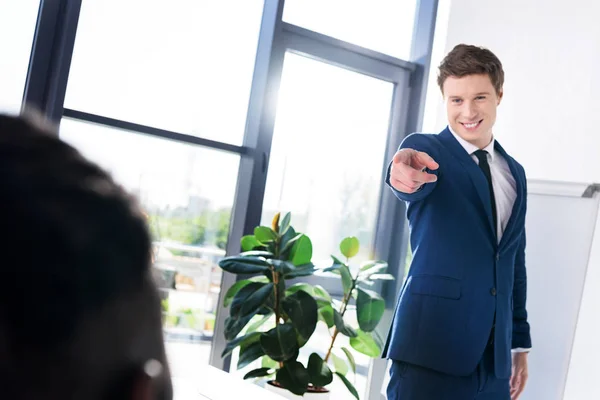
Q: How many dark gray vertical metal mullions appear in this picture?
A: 3